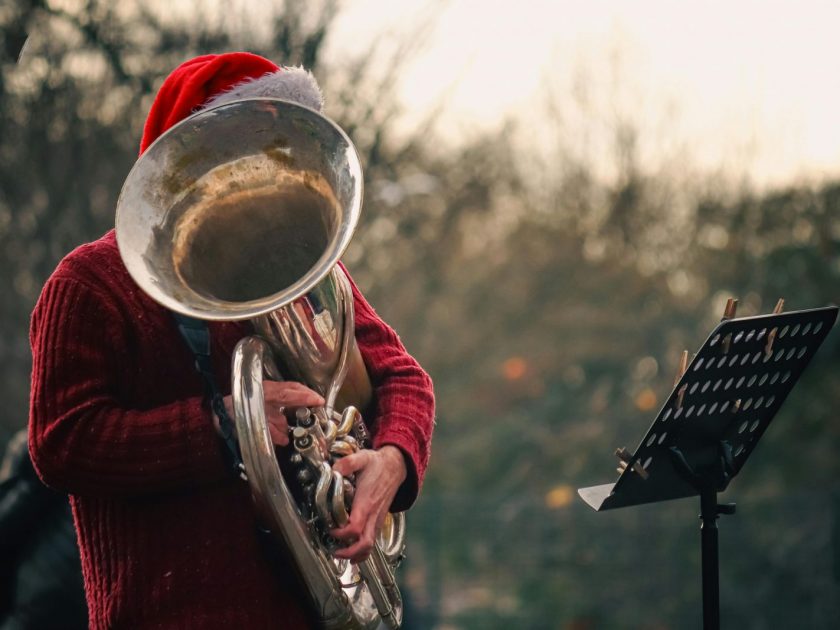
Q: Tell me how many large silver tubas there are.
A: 1